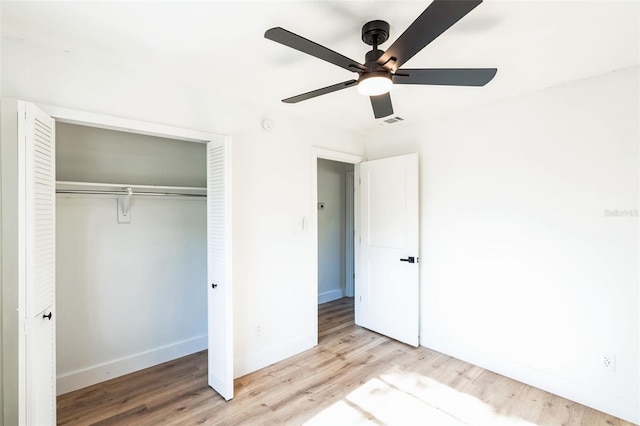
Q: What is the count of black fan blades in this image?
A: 5